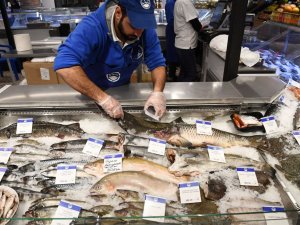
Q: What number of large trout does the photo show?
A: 2